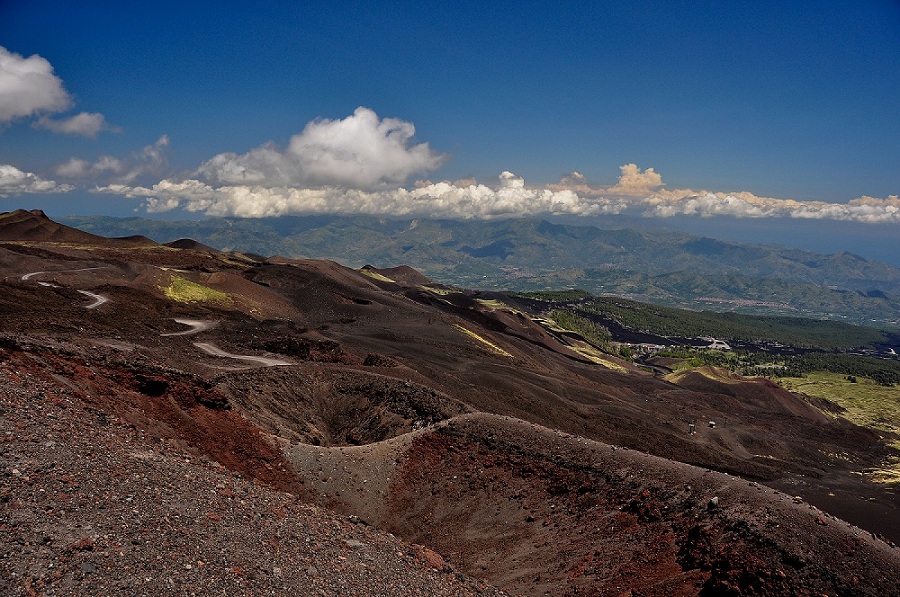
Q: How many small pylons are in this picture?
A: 2